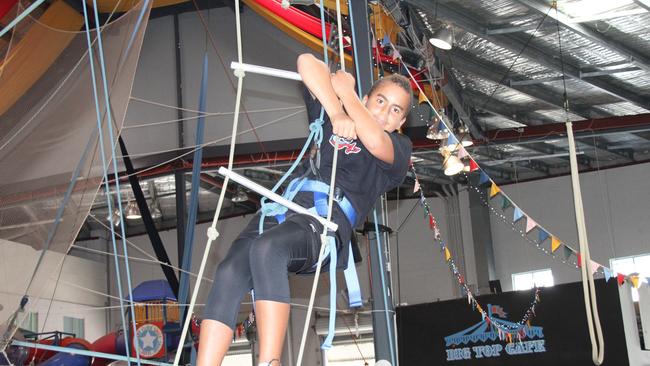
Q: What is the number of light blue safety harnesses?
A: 1